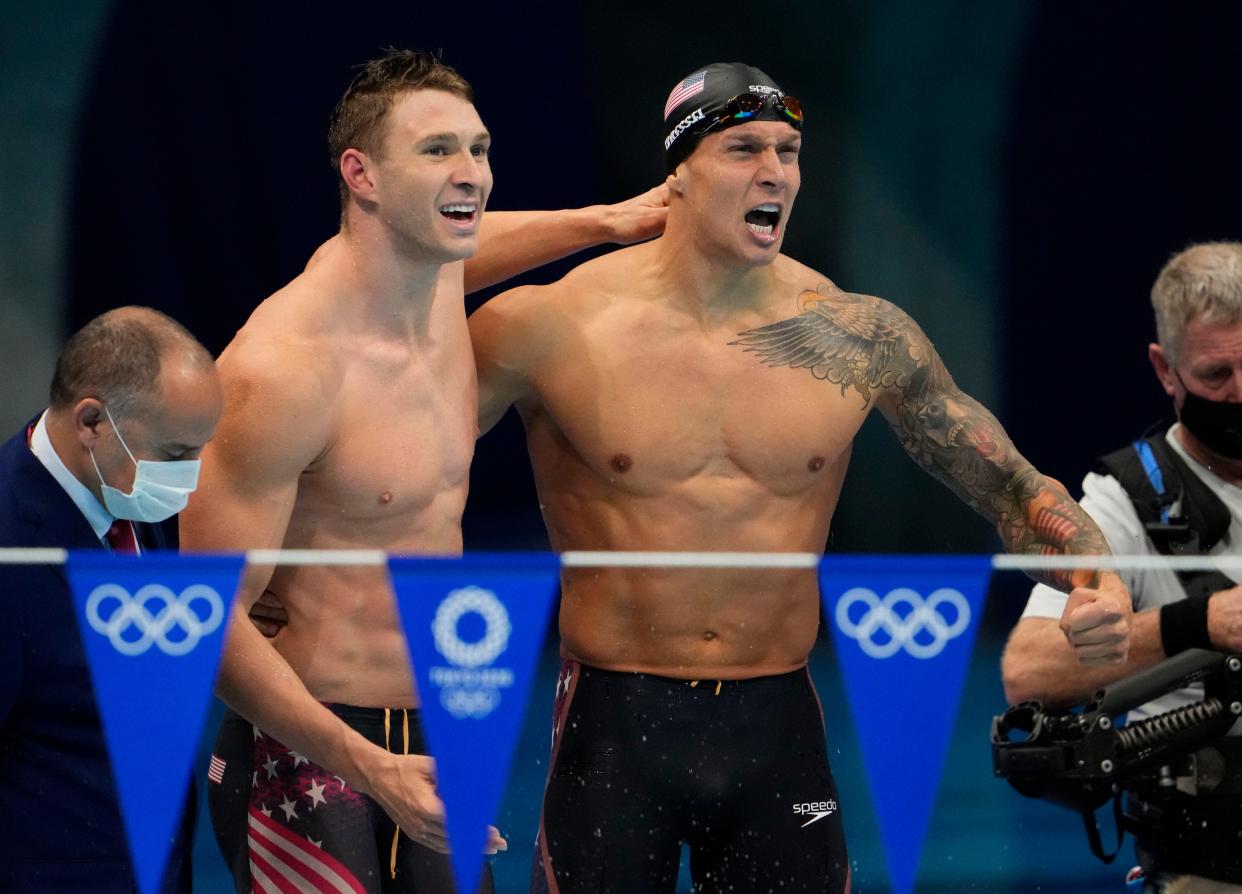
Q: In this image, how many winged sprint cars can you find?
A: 0